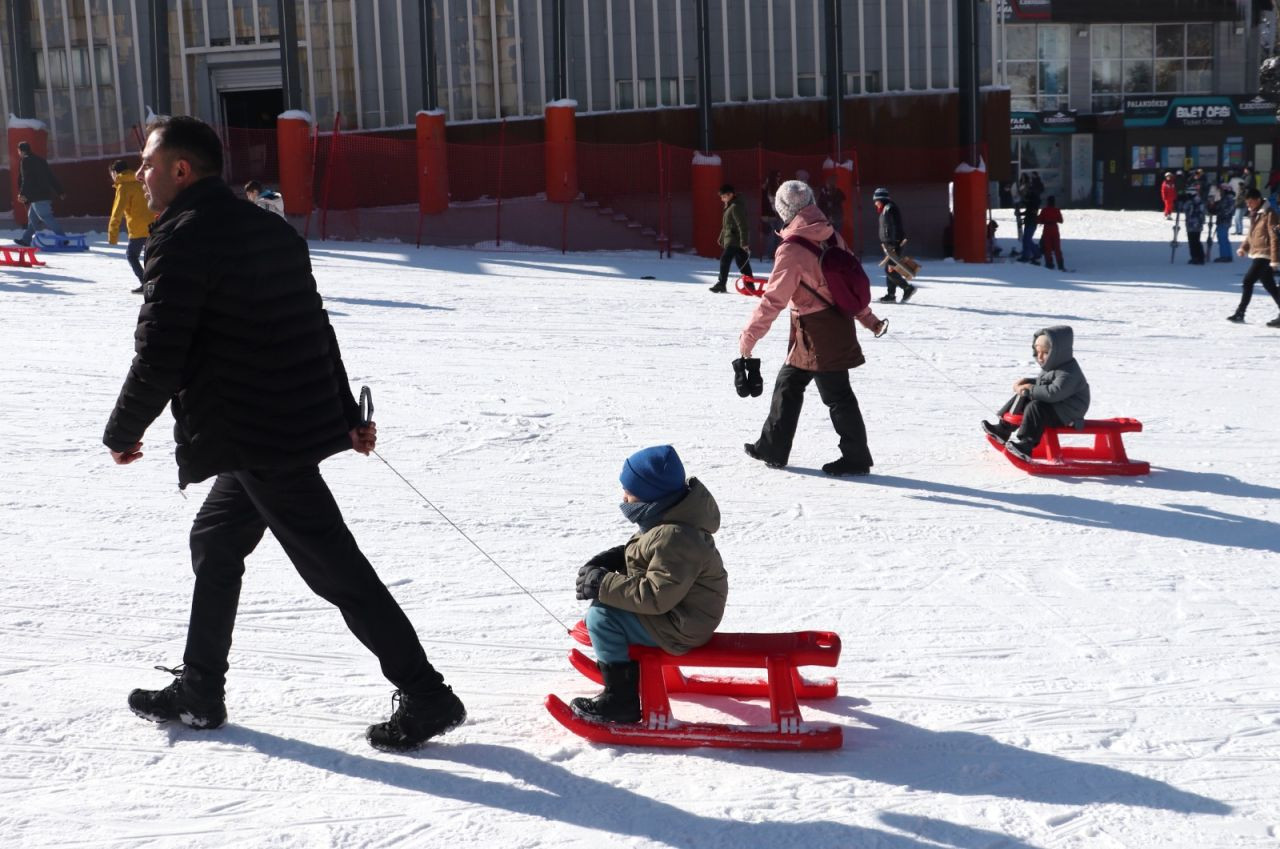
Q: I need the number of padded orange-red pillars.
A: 7